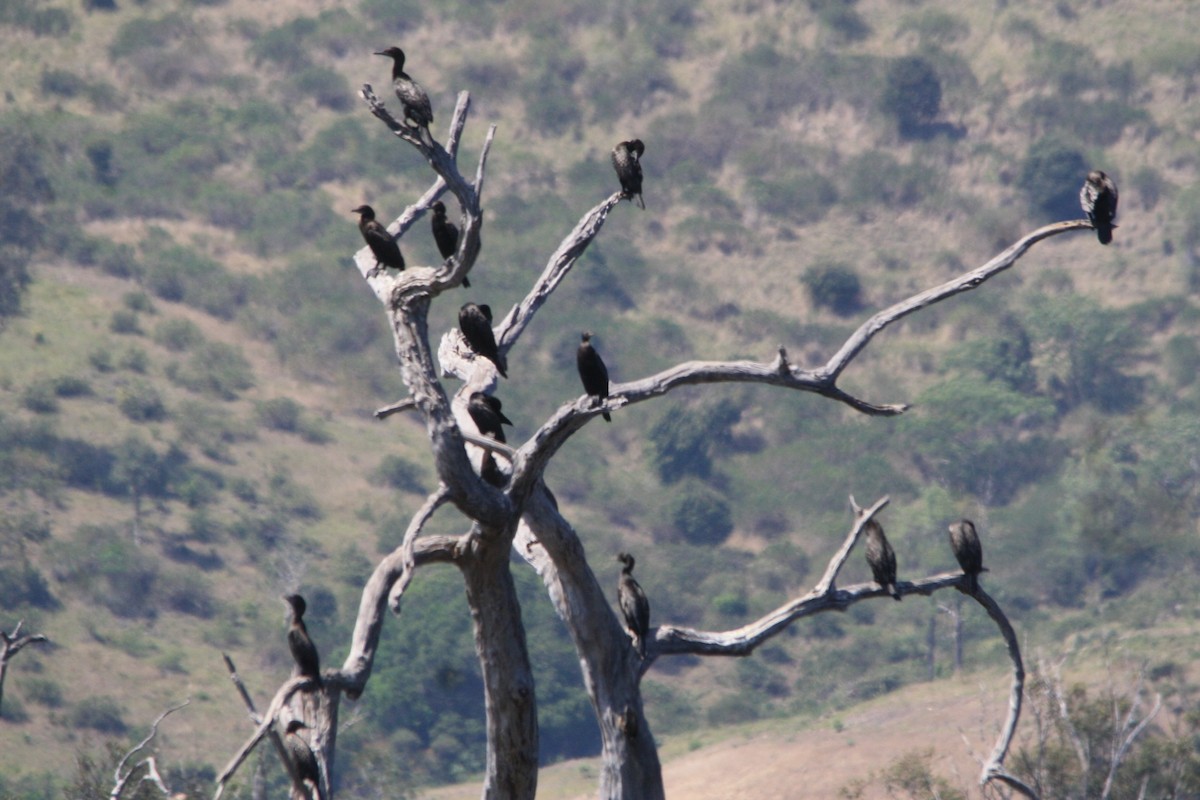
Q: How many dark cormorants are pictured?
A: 13